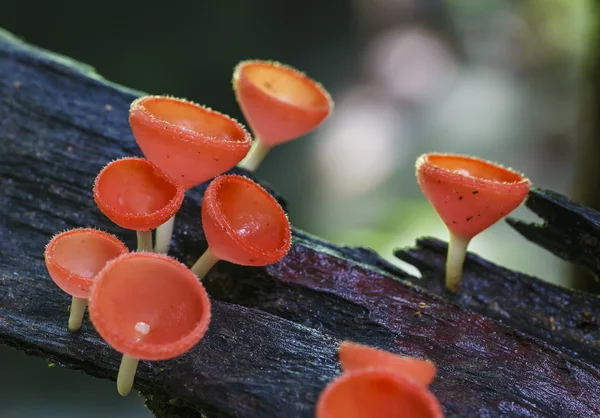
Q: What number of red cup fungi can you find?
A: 9